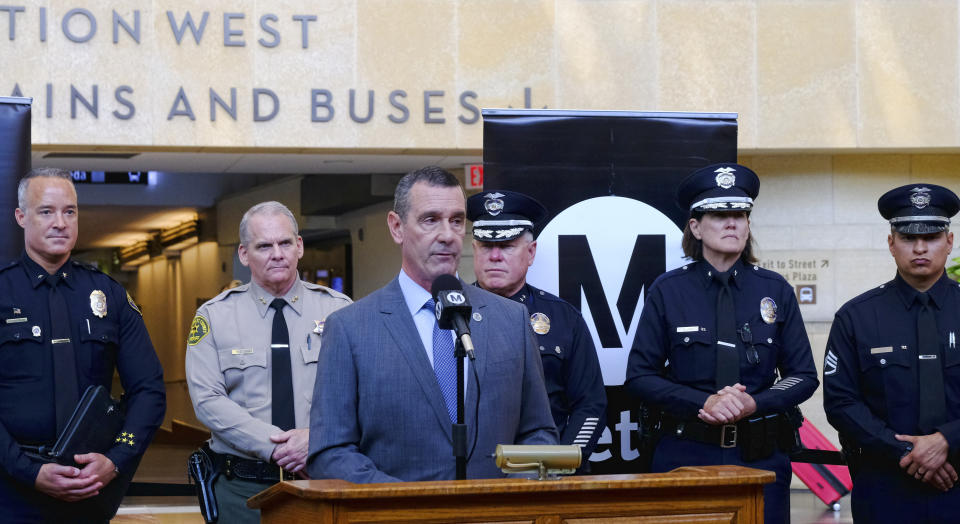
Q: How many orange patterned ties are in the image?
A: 0